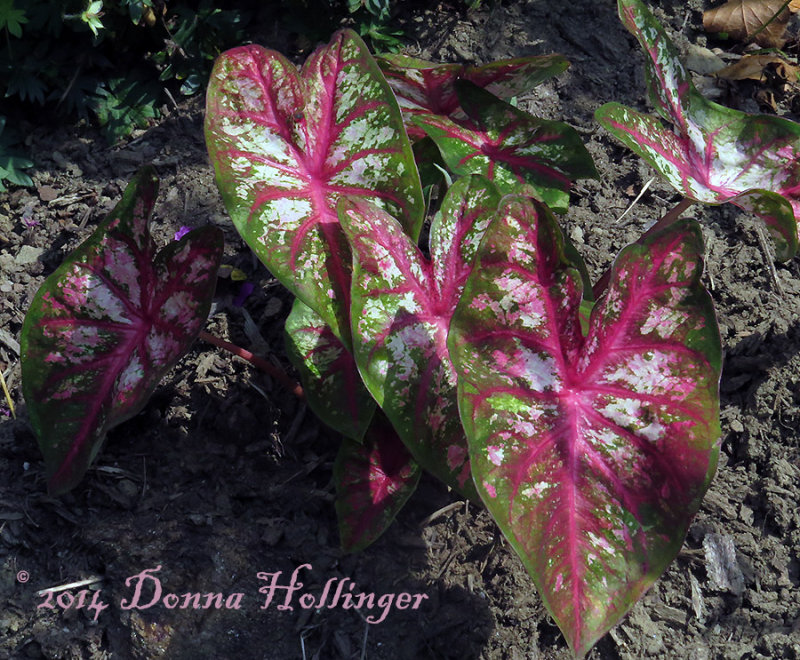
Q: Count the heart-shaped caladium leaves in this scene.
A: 9